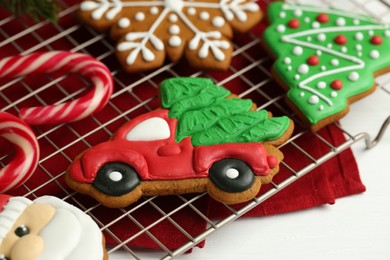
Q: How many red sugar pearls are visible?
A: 6